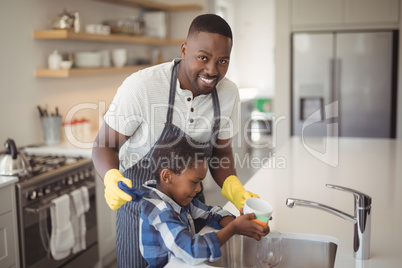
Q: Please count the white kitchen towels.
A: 2